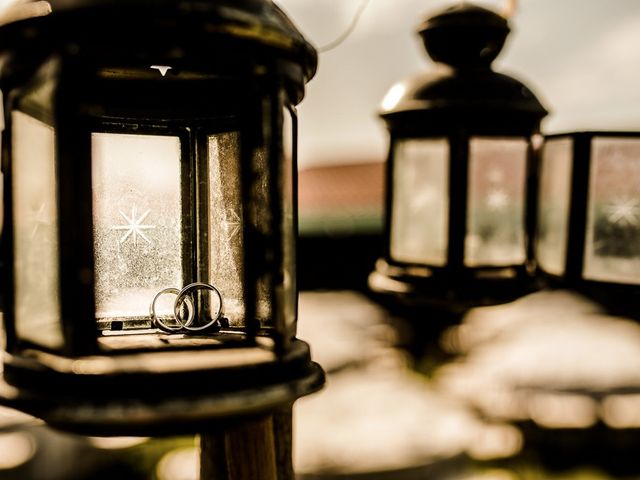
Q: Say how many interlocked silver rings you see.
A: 2